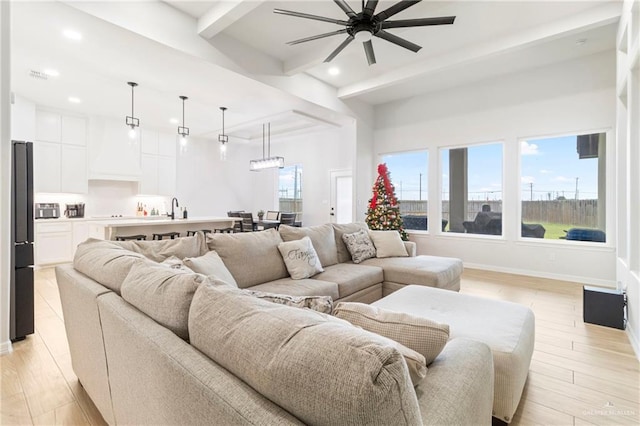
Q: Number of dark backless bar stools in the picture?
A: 4